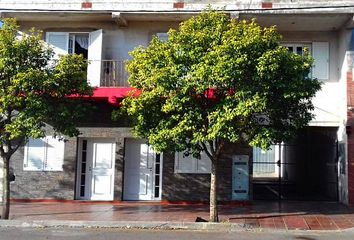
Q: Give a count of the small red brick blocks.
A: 3